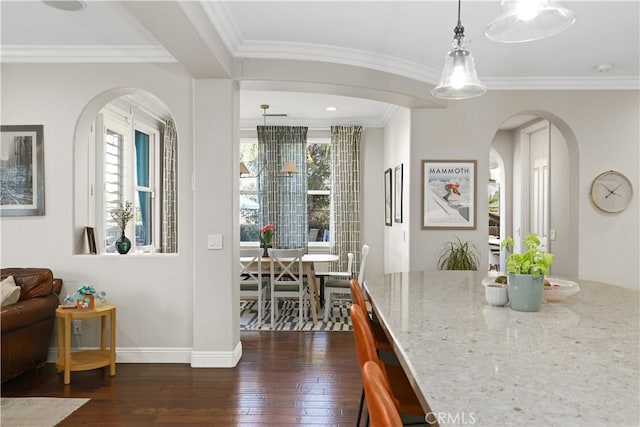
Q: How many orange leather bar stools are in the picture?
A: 3